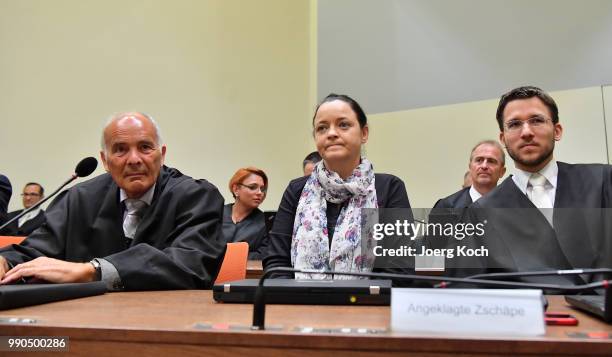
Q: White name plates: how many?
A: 1